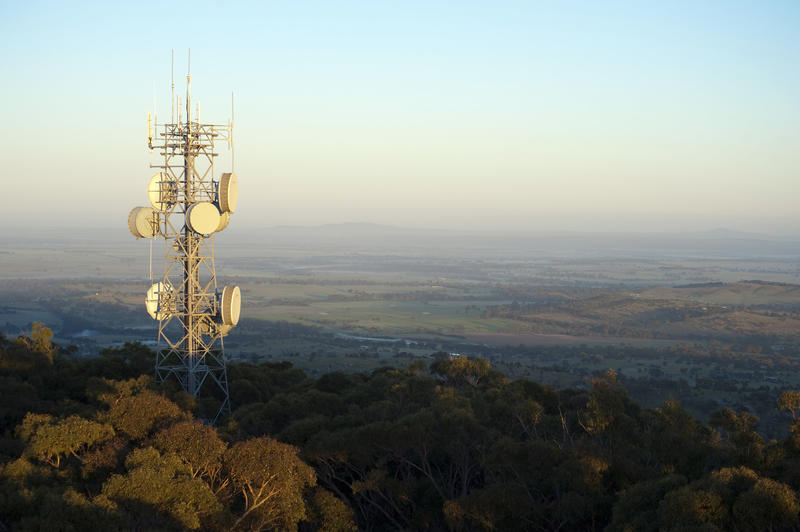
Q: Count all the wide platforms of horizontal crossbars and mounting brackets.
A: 1